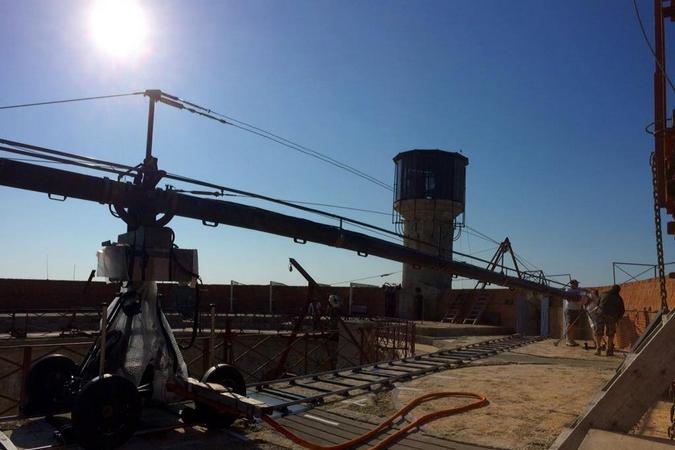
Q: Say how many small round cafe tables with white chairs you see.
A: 0